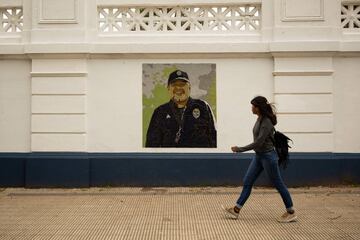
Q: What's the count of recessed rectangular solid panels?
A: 2